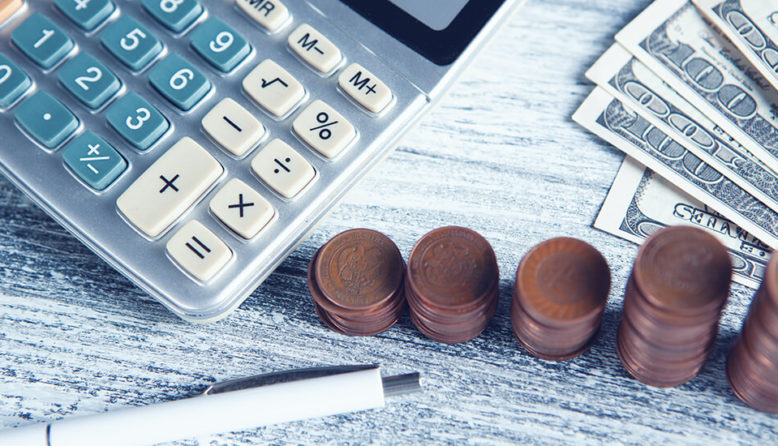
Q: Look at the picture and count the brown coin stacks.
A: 5